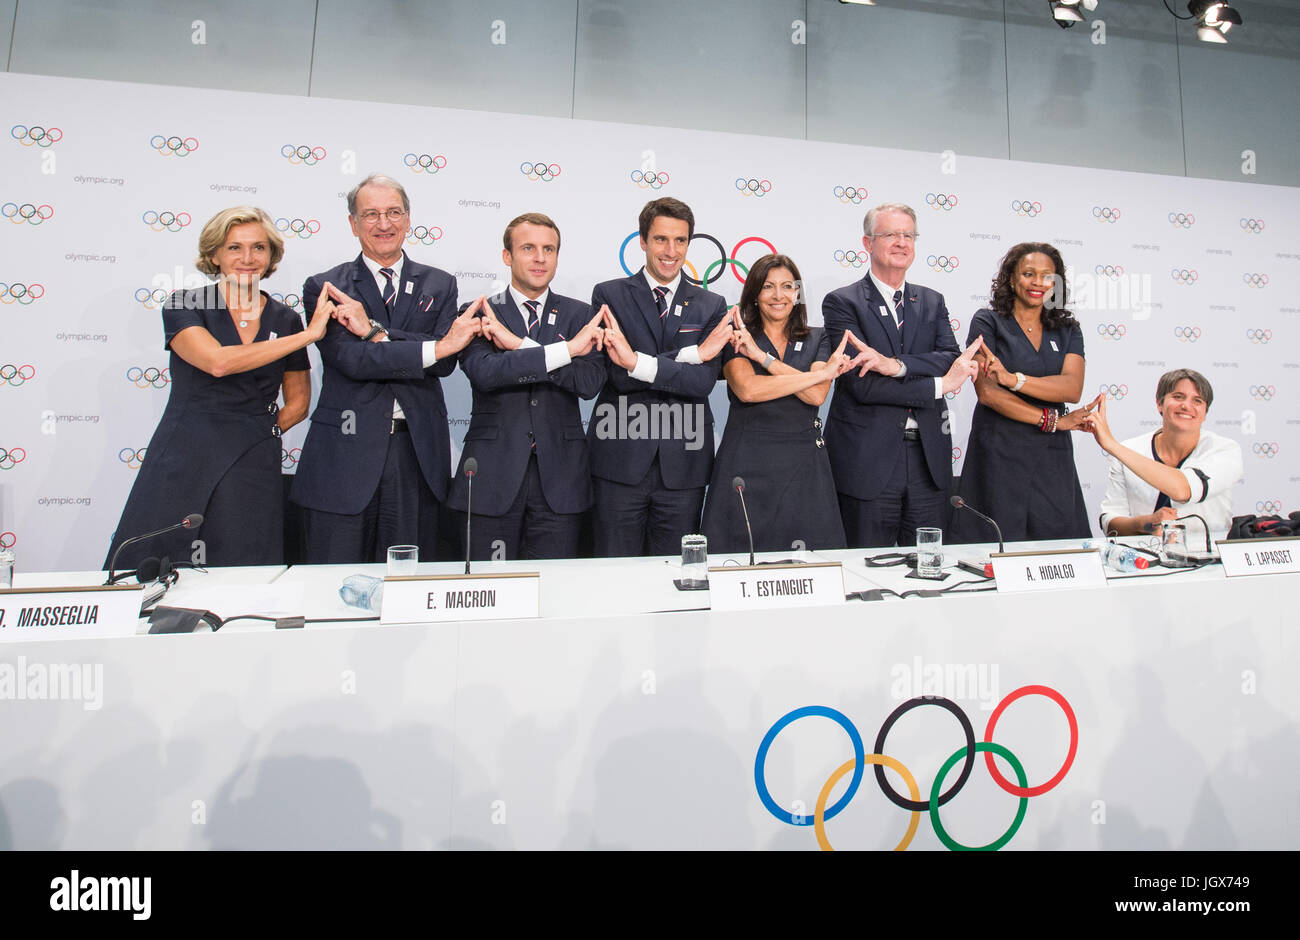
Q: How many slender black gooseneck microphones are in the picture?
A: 5